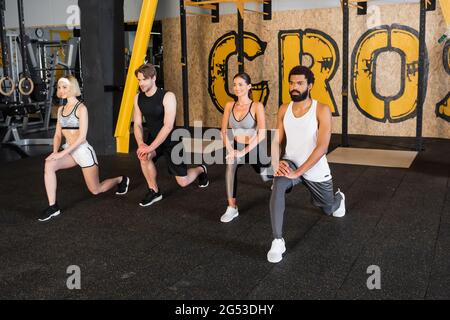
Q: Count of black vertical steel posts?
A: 4